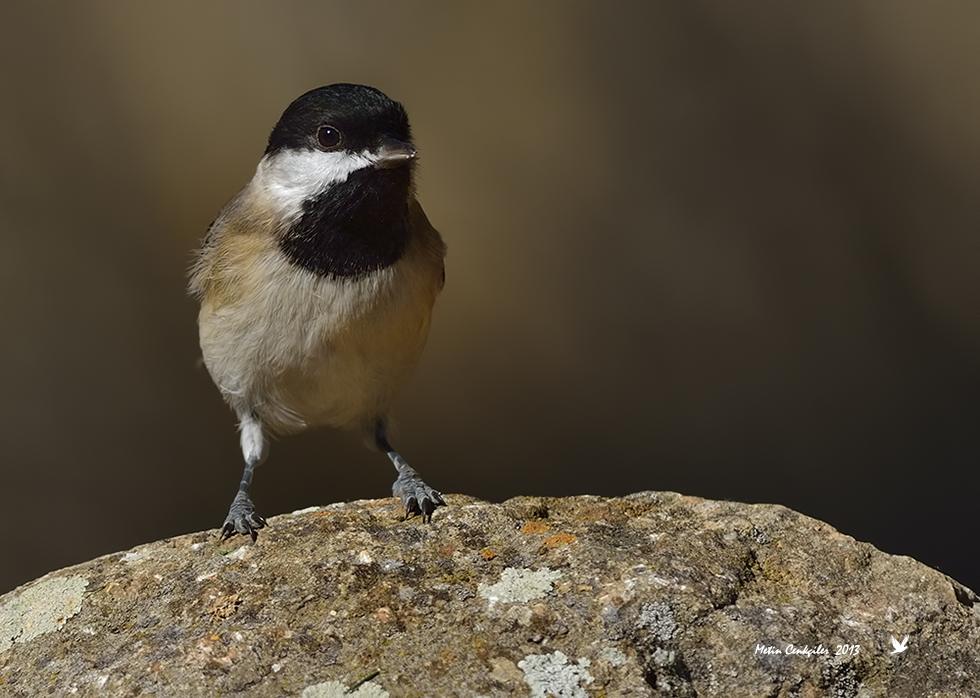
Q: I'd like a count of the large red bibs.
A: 0